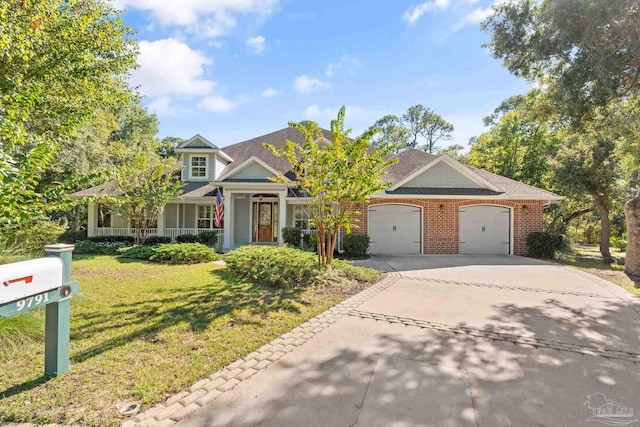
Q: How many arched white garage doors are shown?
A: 2